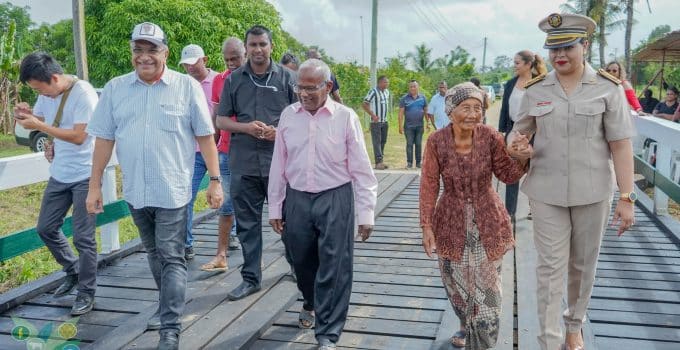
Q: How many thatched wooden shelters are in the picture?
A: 1